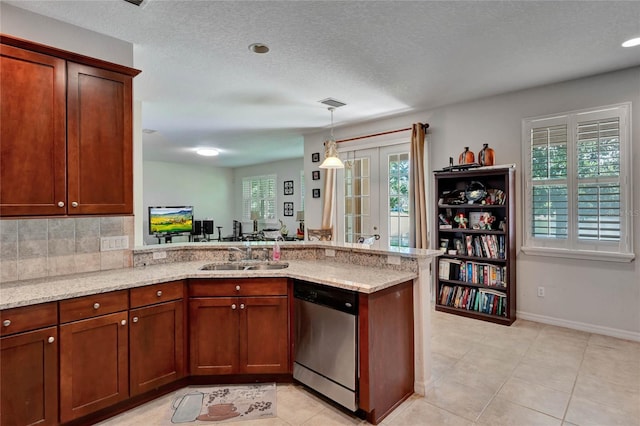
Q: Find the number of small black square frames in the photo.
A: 3